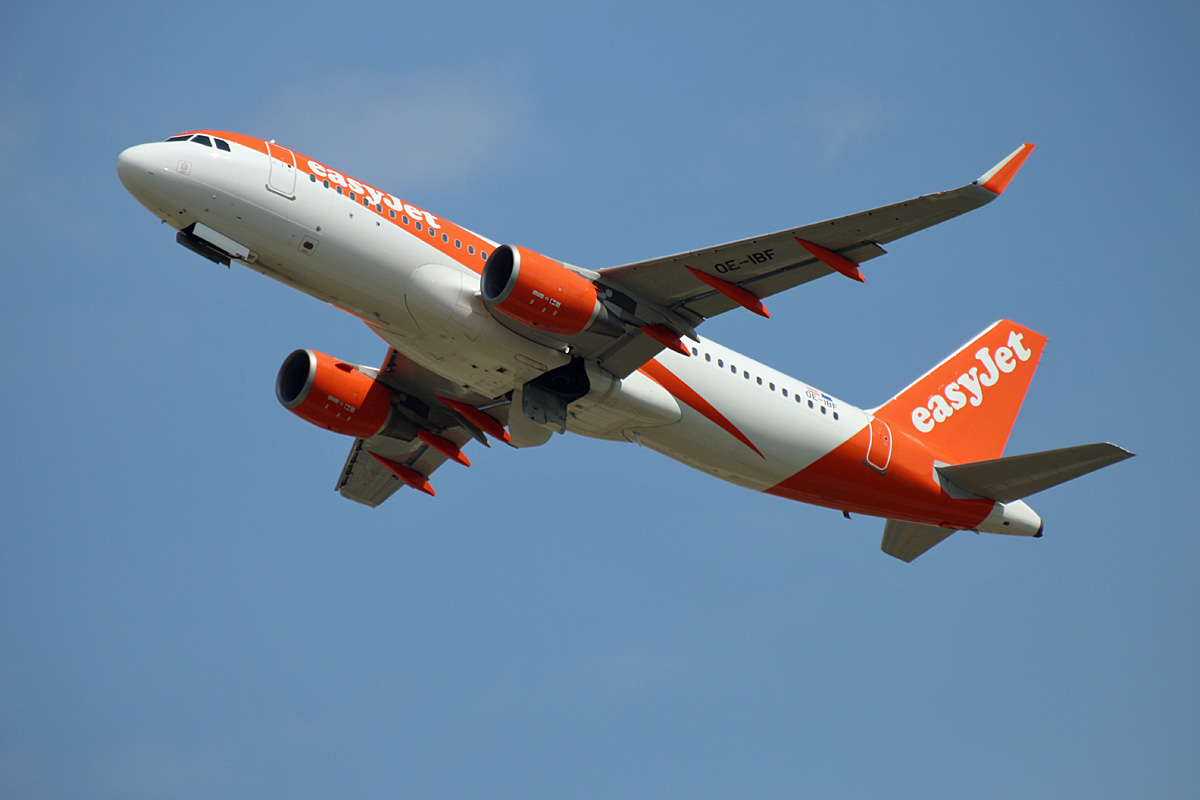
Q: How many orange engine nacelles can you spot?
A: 2